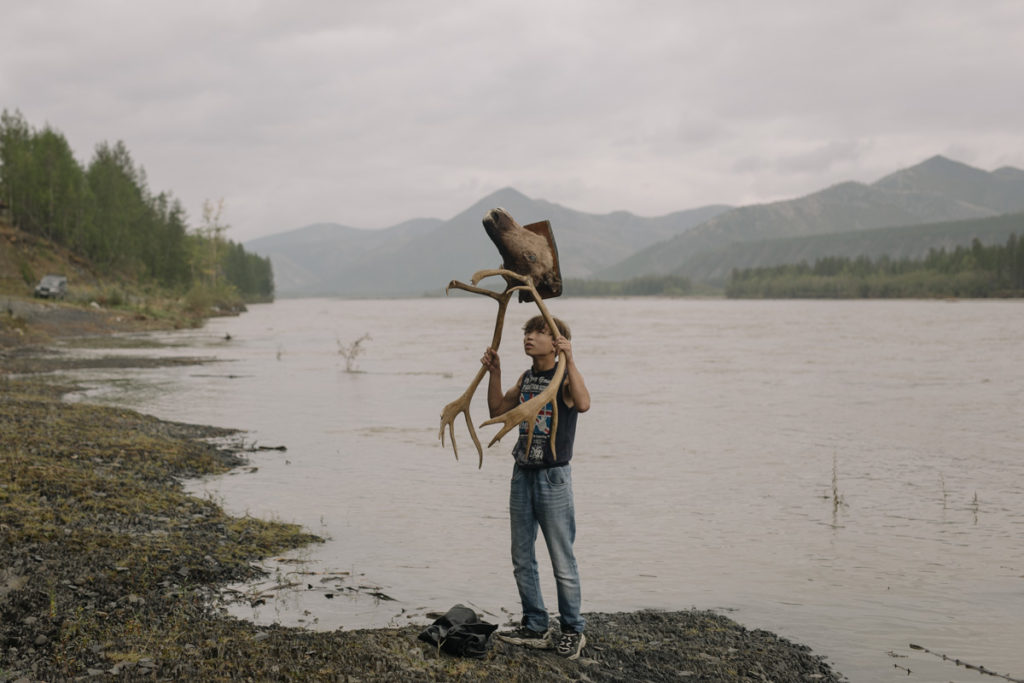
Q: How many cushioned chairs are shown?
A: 0